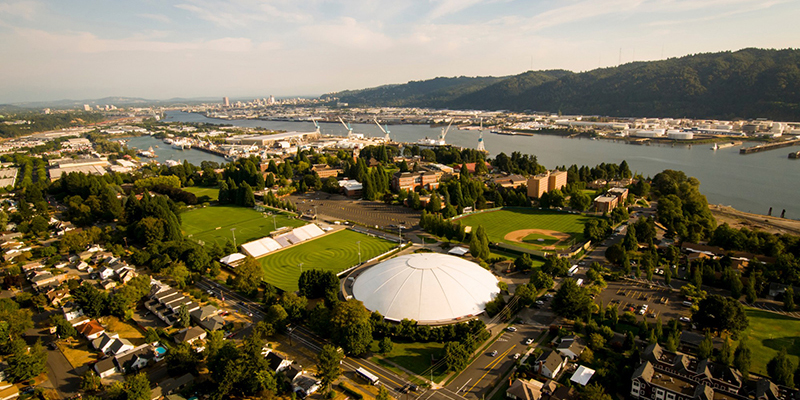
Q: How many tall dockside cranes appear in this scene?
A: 5